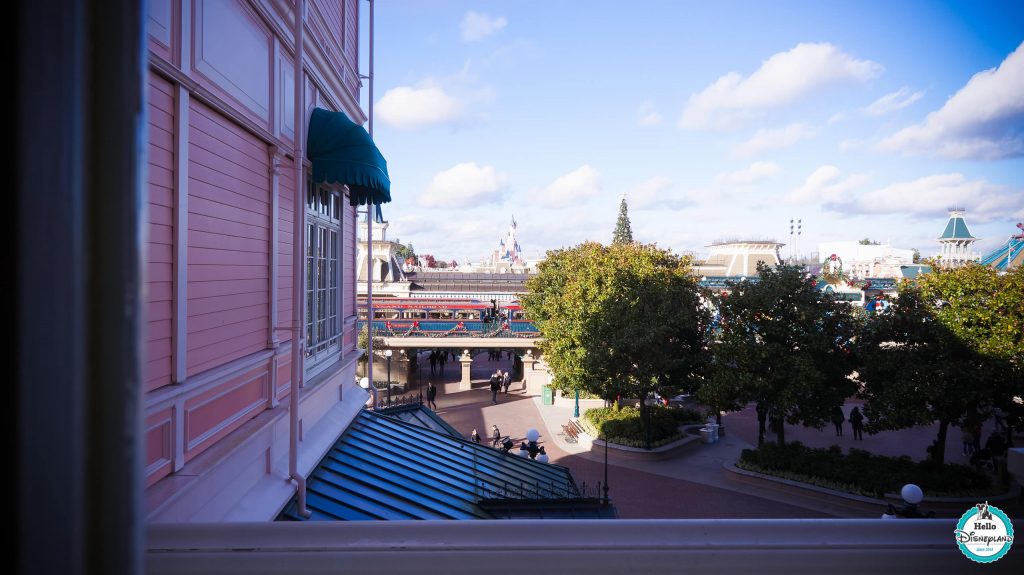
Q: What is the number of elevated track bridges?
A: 1